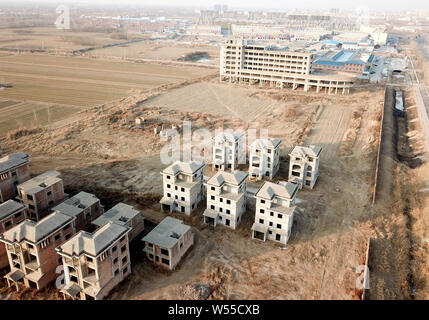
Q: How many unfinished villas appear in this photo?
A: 14